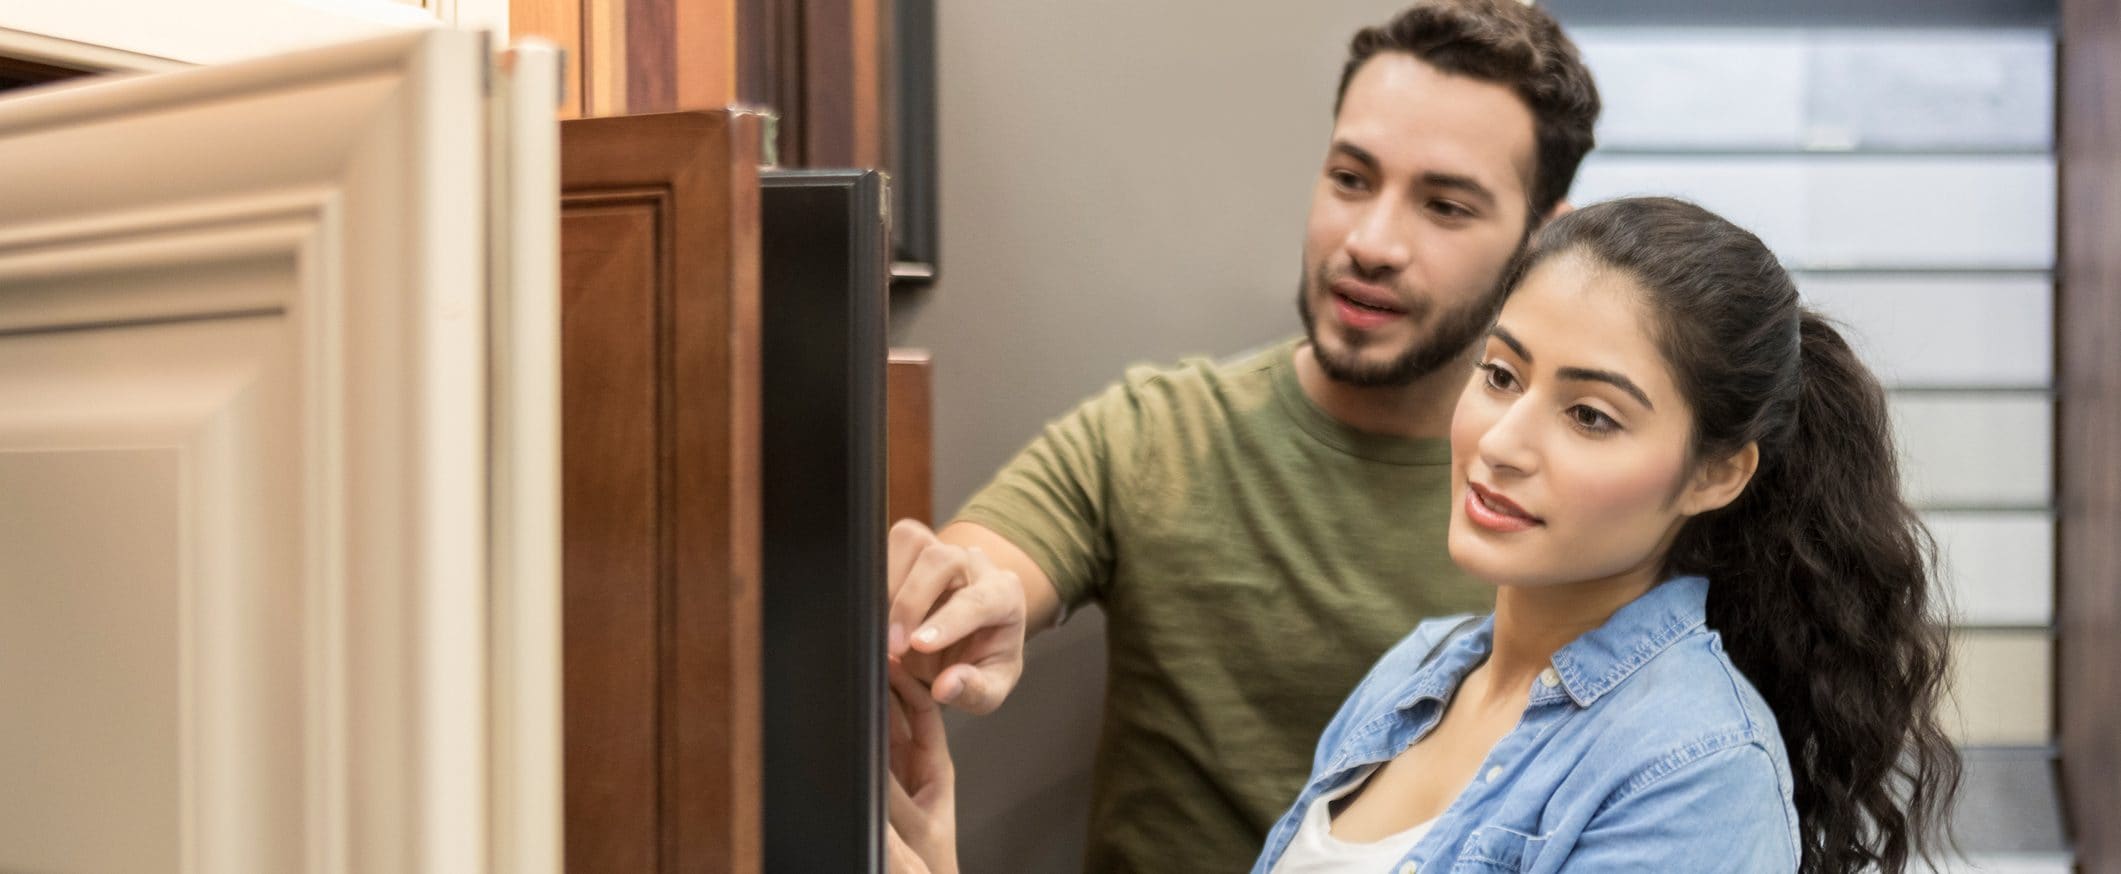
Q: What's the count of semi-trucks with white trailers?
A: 0